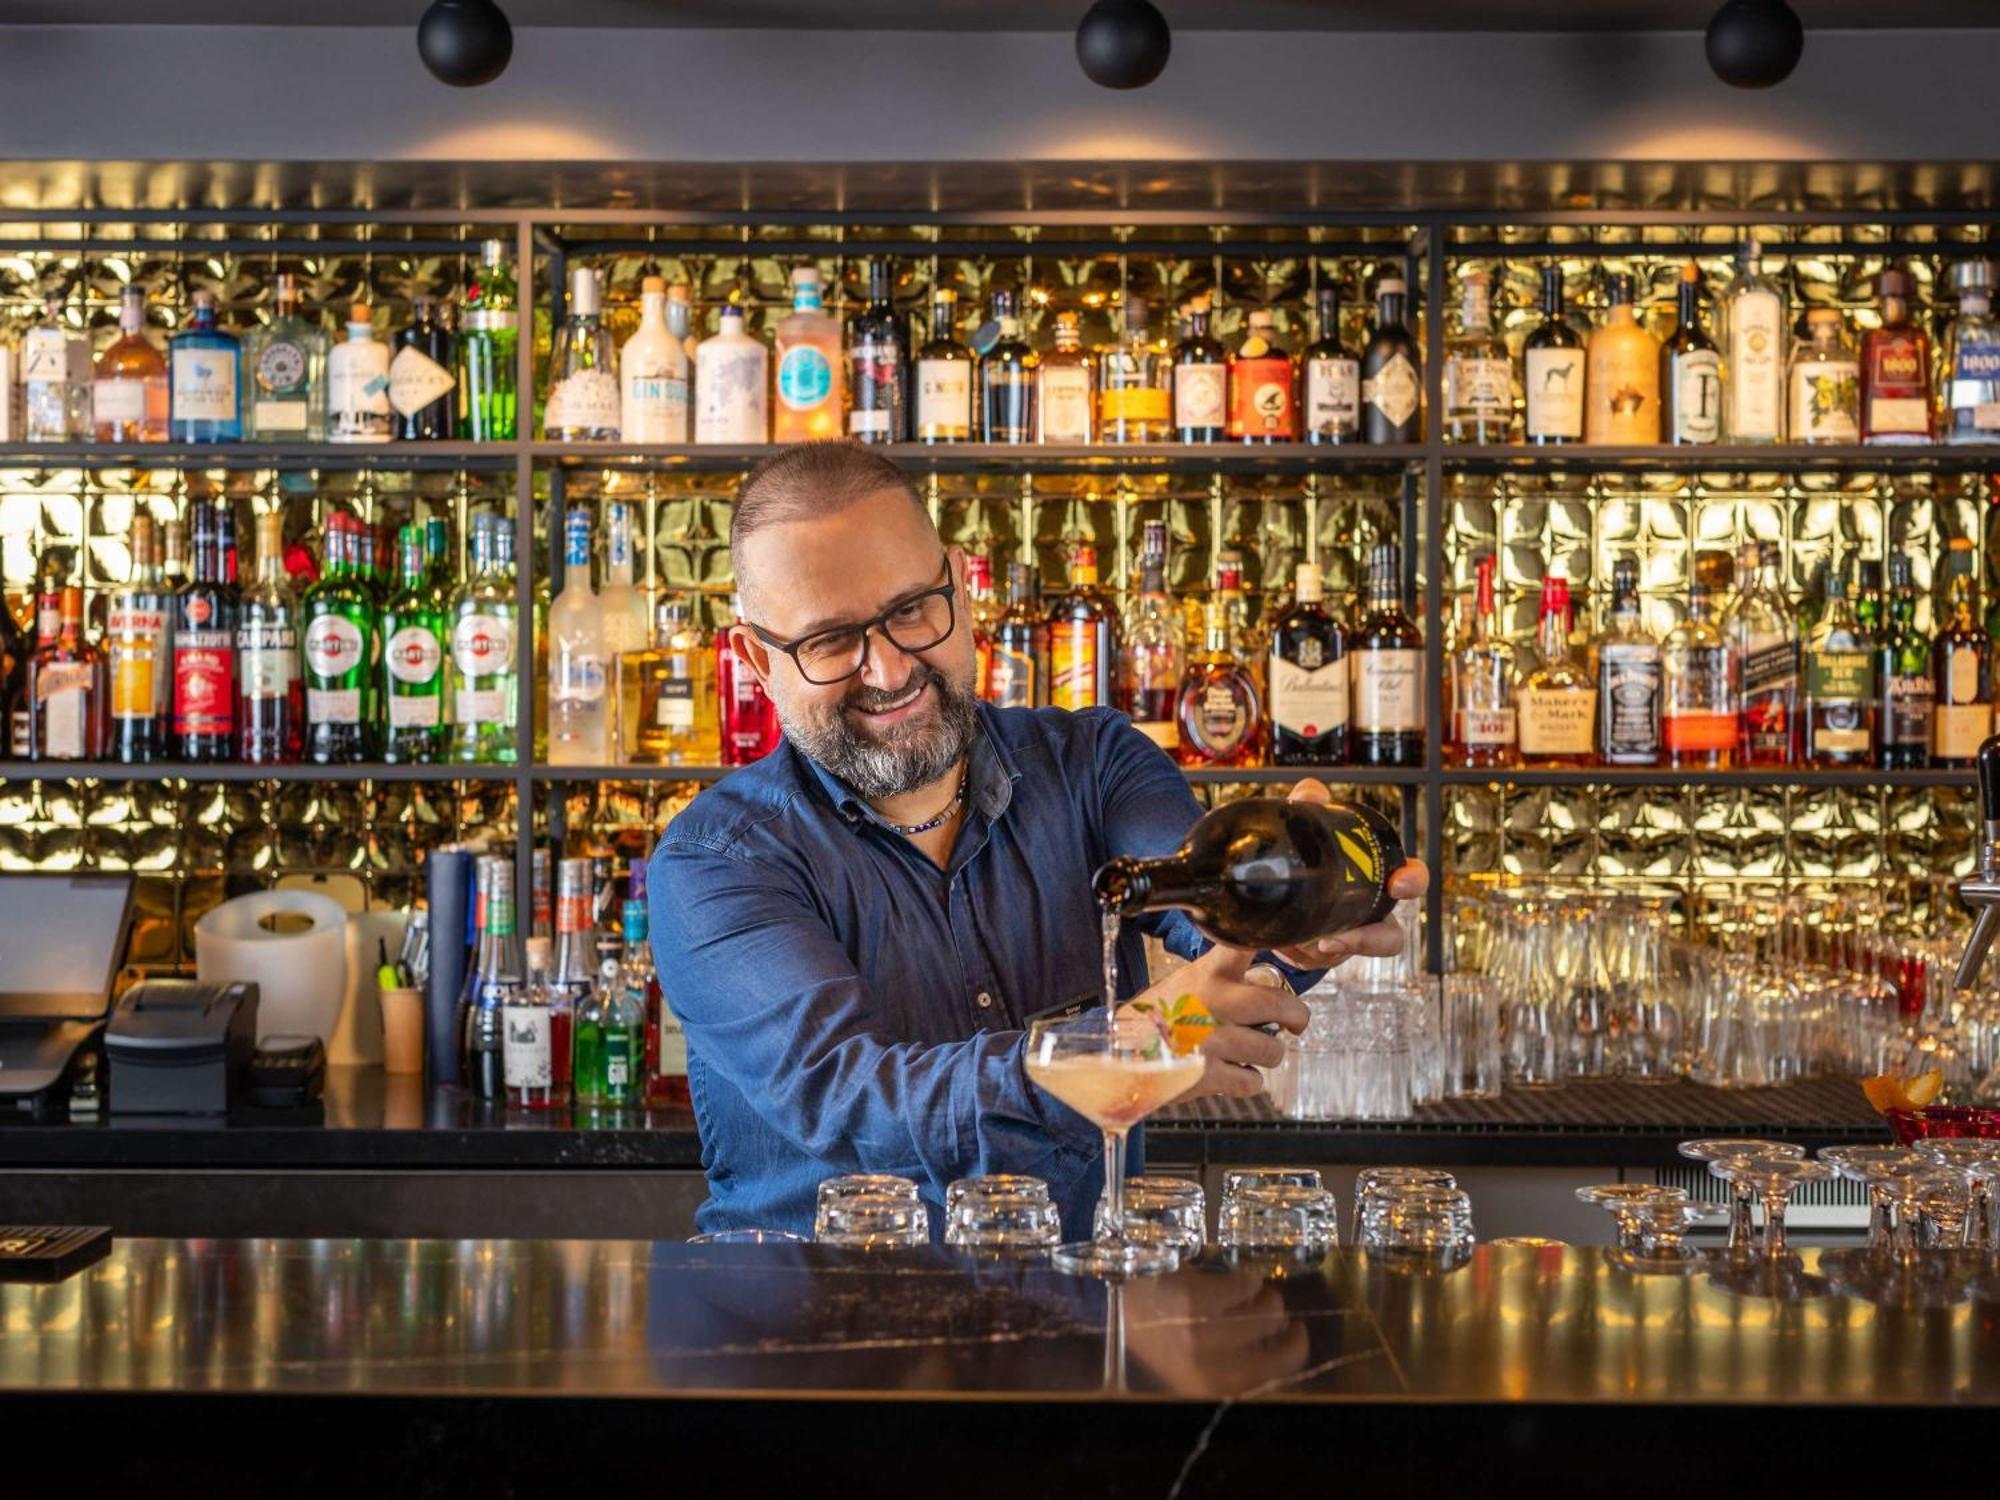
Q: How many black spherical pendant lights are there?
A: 3